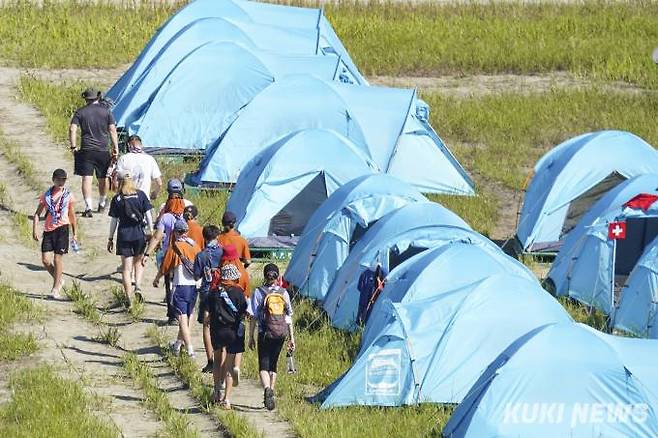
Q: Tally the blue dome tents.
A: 13